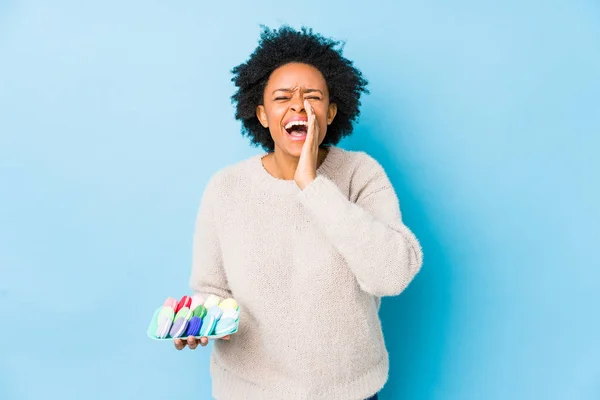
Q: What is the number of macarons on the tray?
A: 15